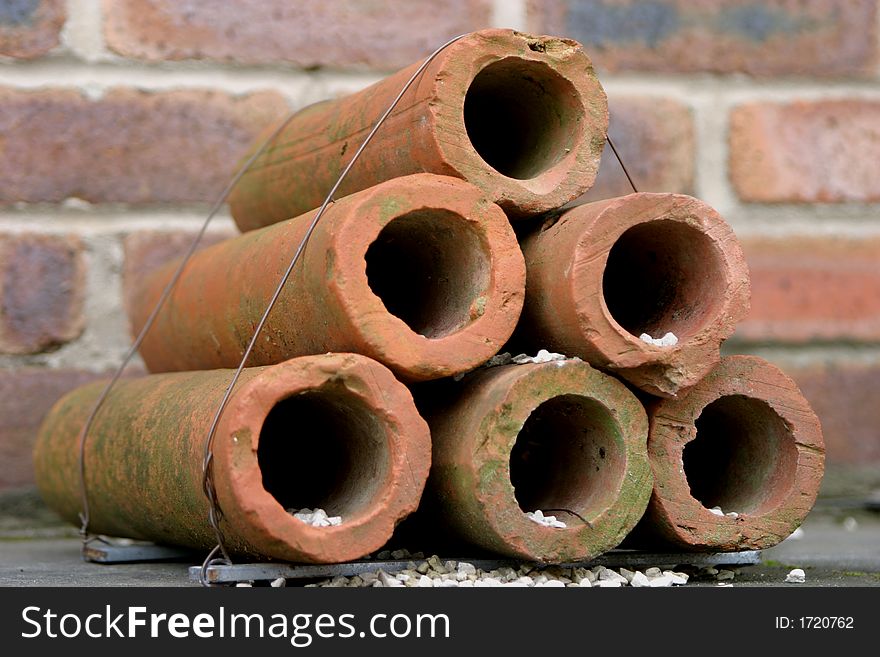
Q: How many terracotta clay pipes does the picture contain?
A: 6